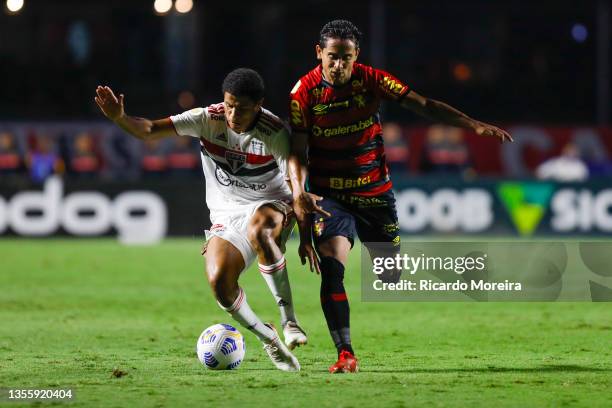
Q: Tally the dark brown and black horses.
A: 0